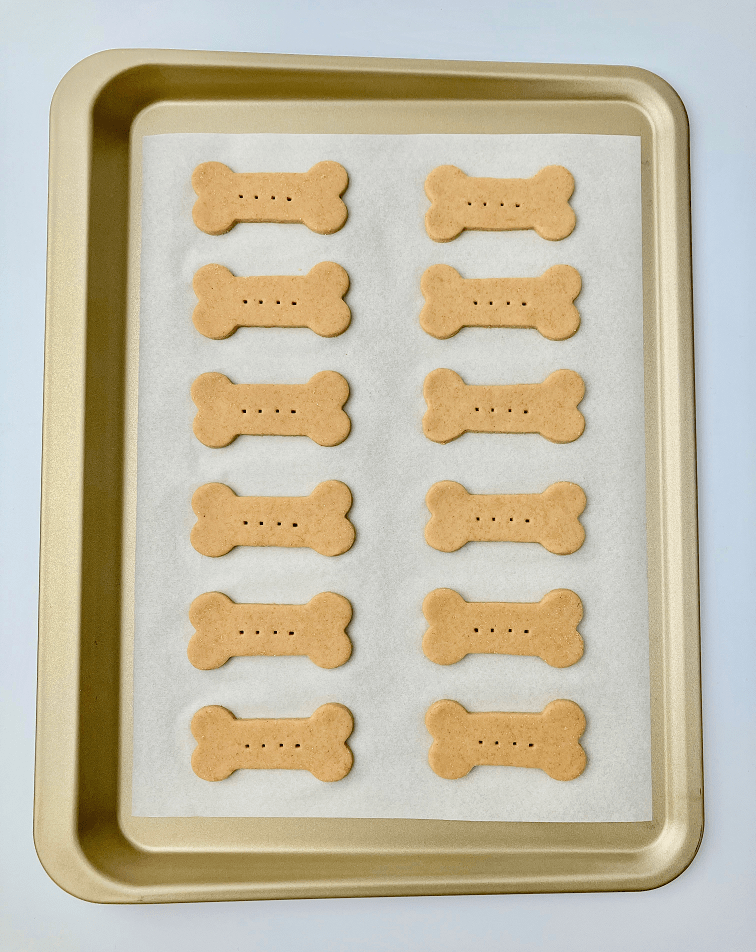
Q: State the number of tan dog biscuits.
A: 12